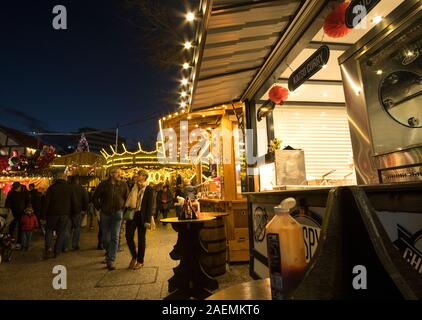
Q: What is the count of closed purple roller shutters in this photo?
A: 0